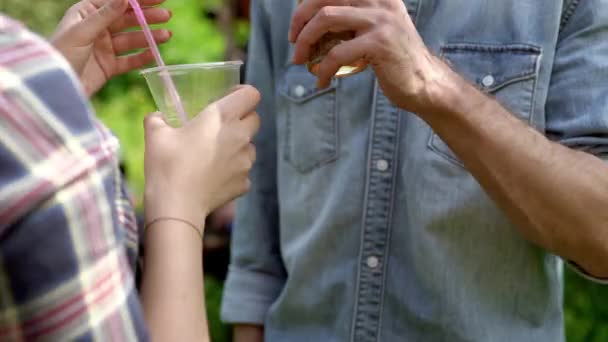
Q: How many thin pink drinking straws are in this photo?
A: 1